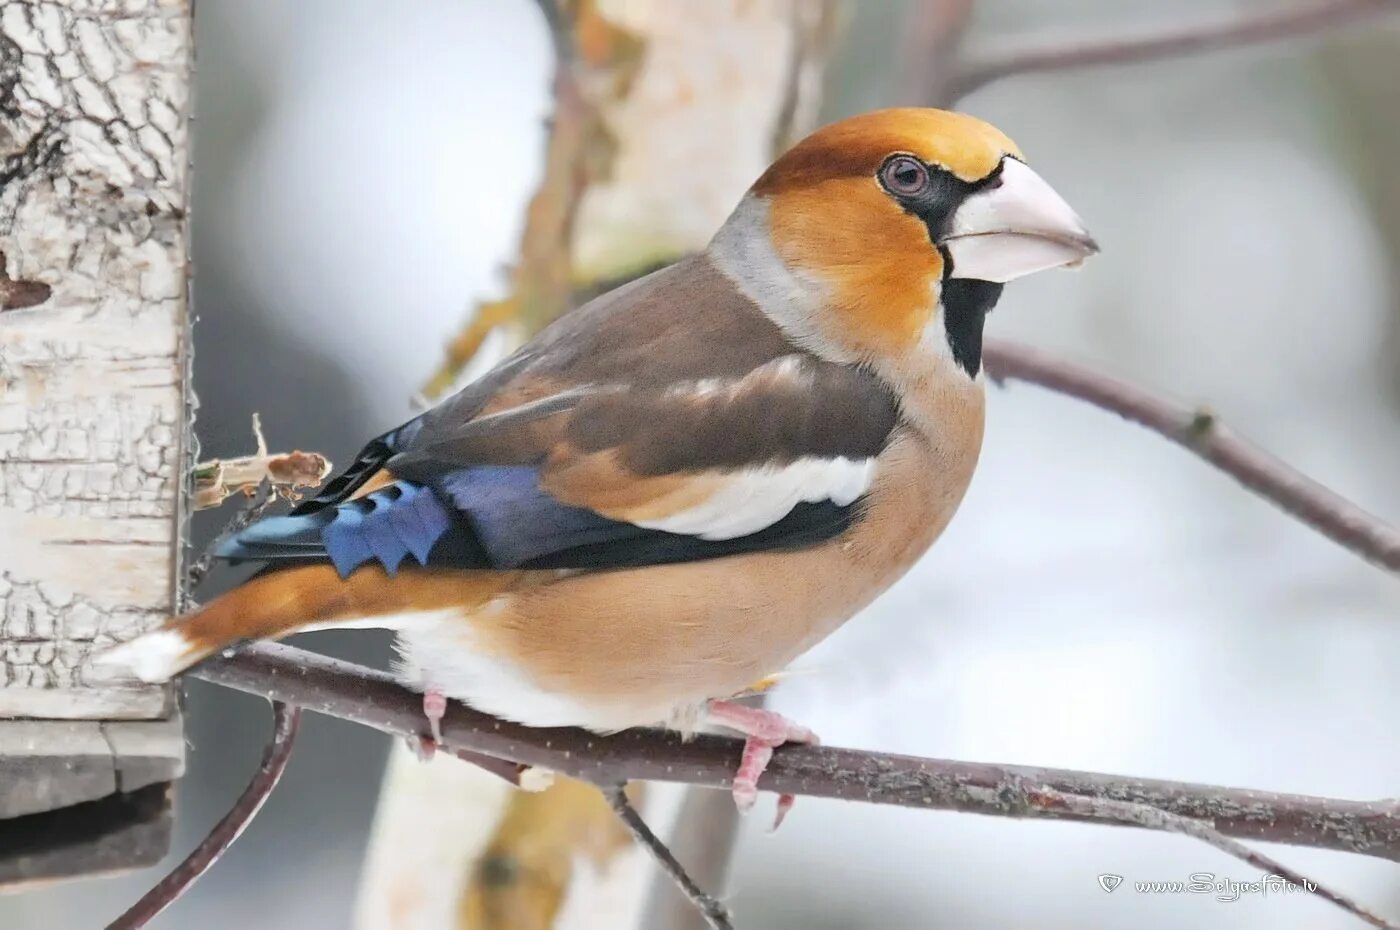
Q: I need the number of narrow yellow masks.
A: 0